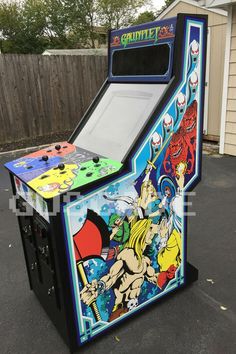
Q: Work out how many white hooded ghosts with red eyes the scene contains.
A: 5